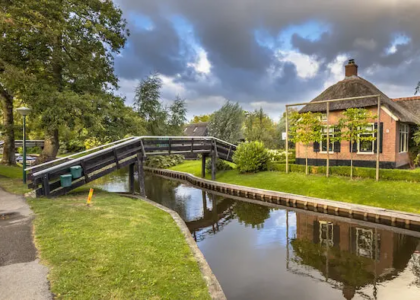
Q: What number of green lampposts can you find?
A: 1